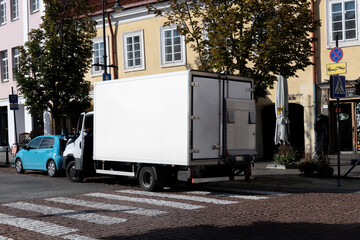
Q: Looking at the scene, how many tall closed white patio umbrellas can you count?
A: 1